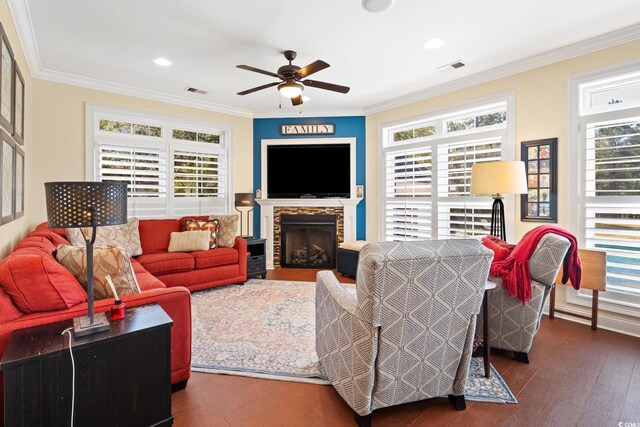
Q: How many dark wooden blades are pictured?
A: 5